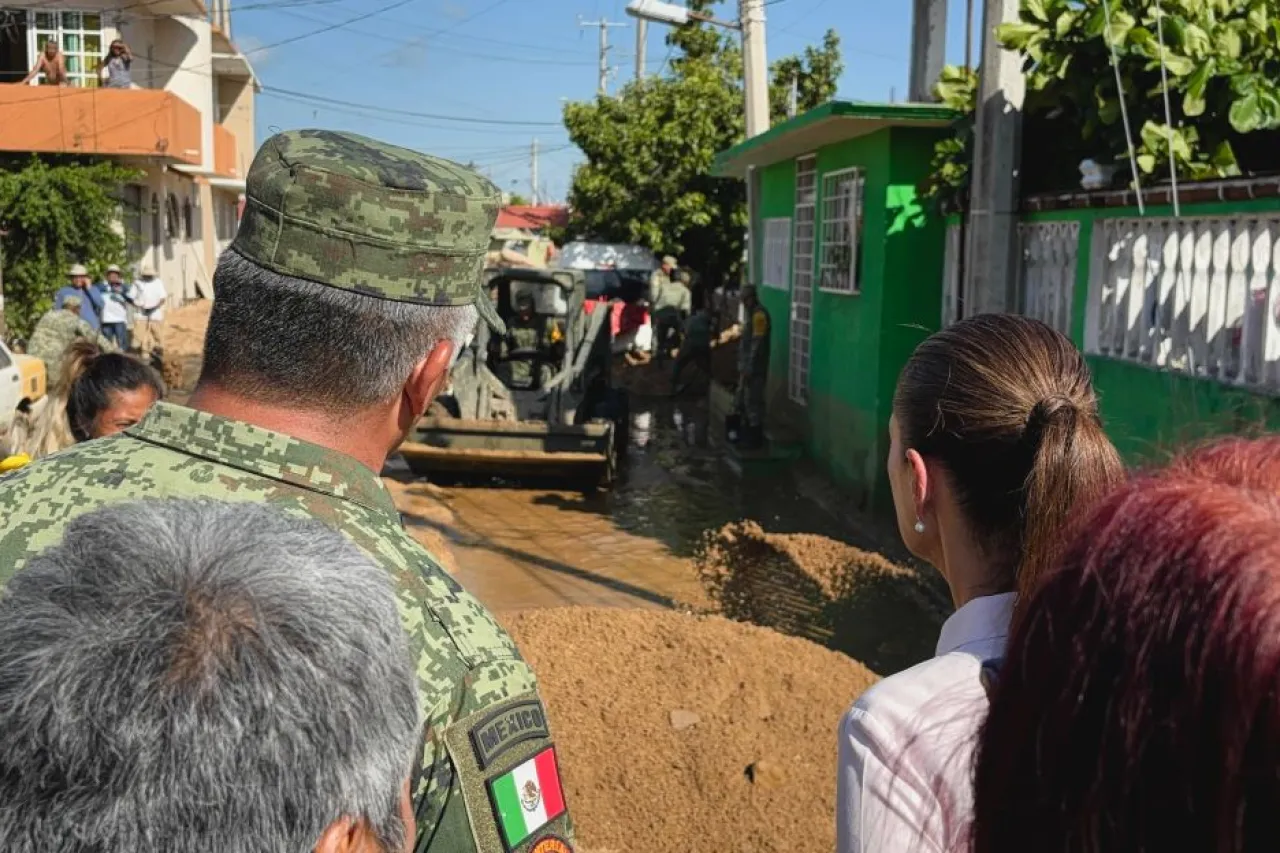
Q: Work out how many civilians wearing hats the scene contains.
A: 3